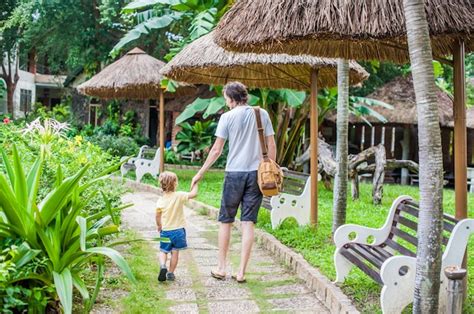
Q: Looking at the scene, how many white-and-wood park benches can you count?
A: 3